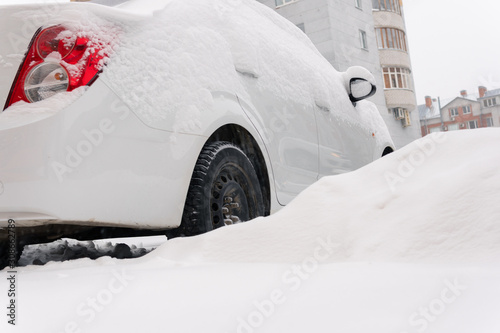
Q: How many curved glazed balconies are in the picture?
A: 3